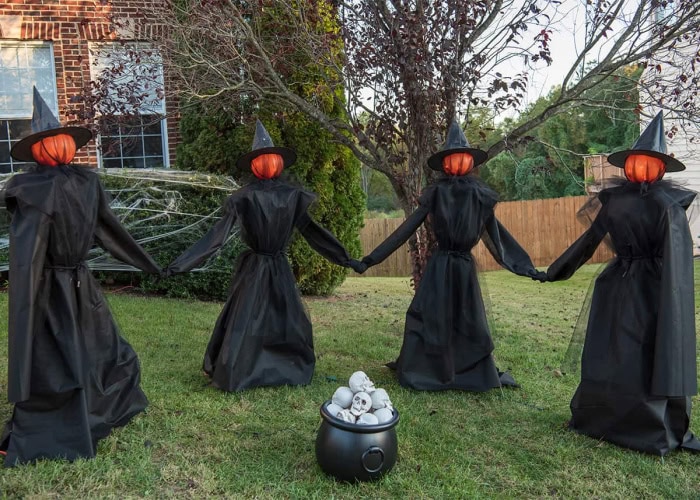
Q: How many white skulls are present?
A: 8